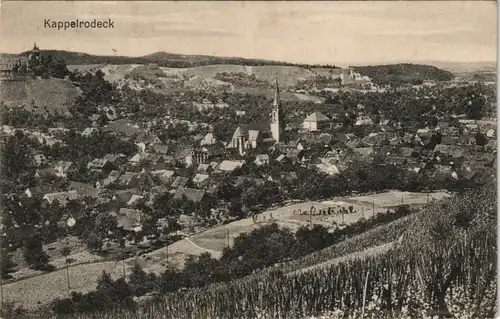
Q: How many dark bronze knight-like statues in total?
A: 0